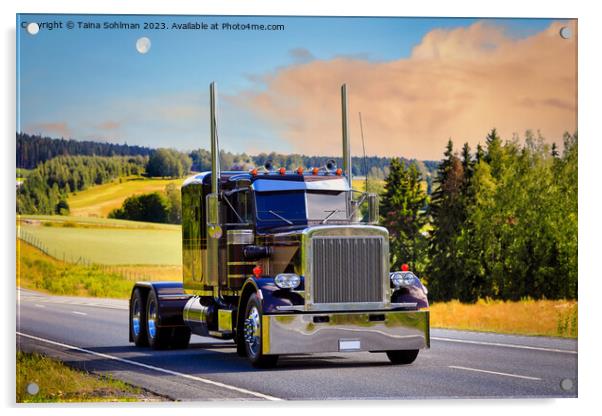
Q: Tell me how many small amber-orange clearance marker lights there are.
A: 5